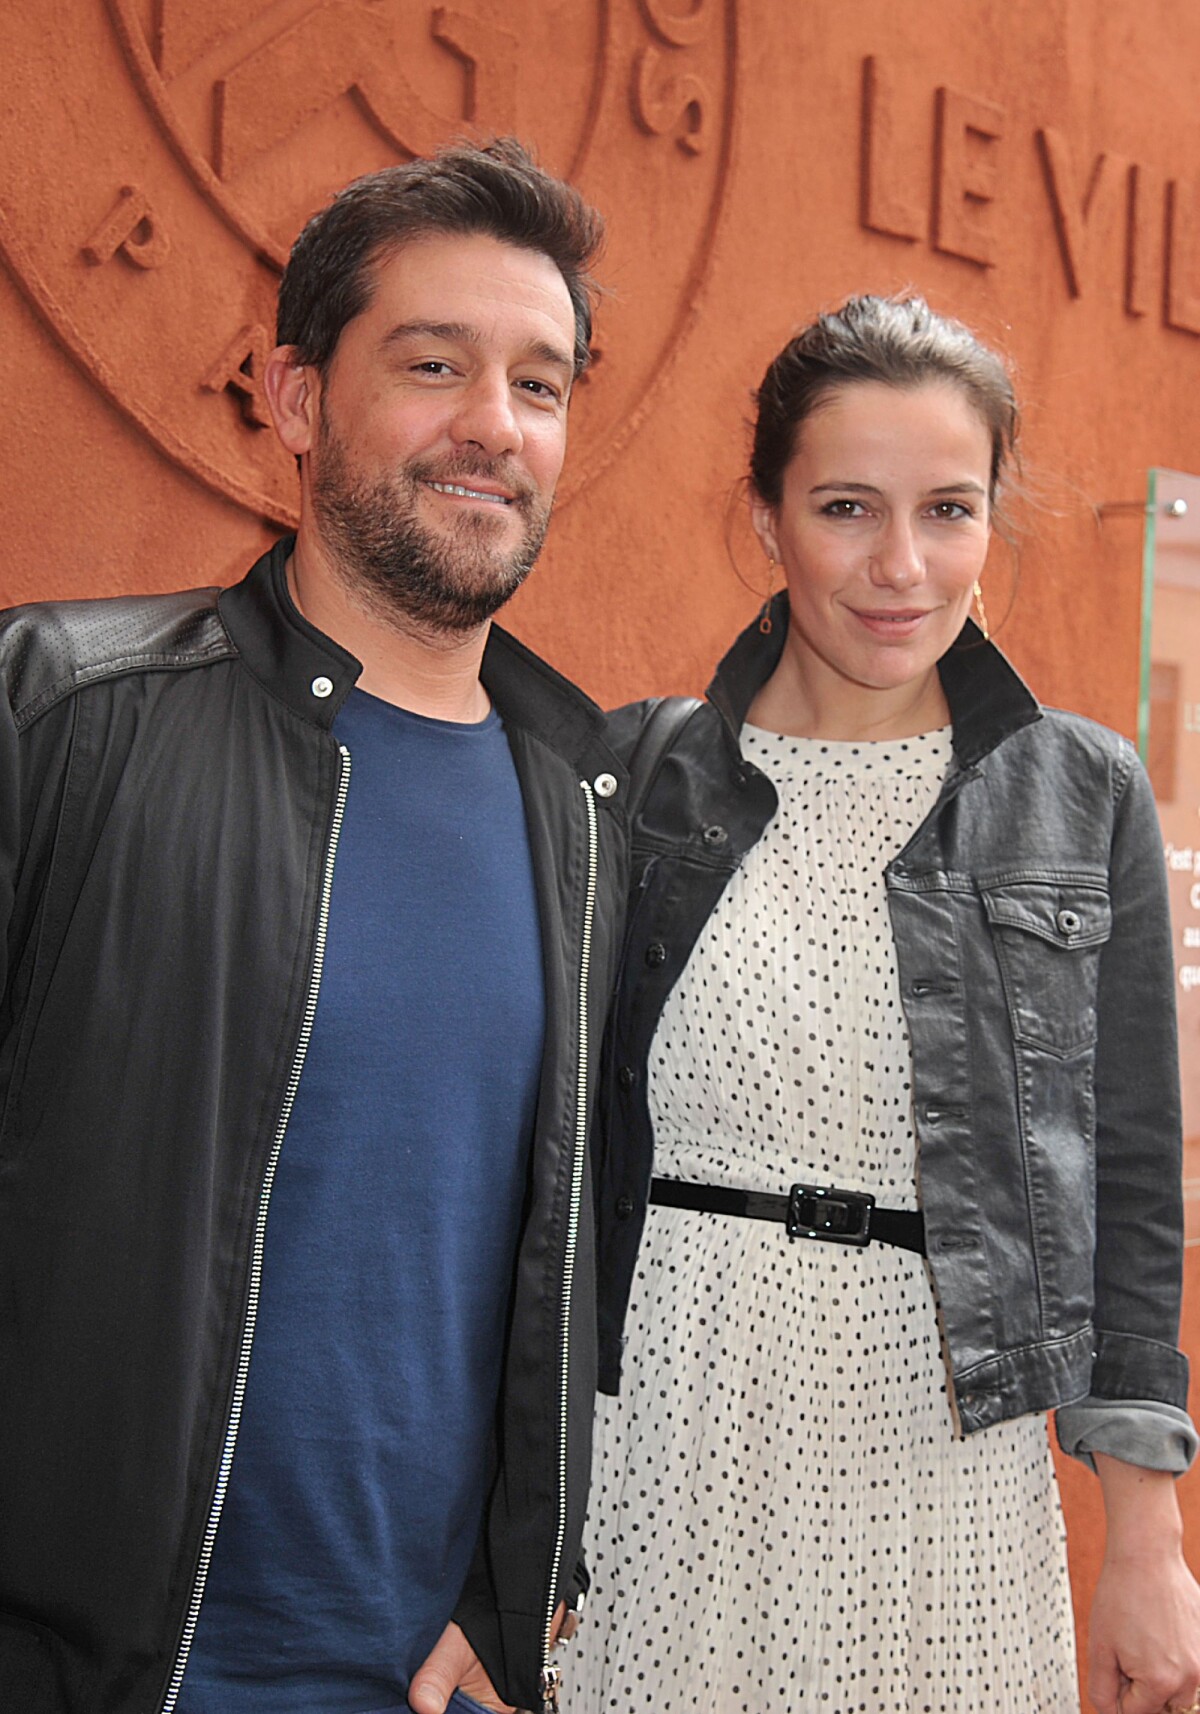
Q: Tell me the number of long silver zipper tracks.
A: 2